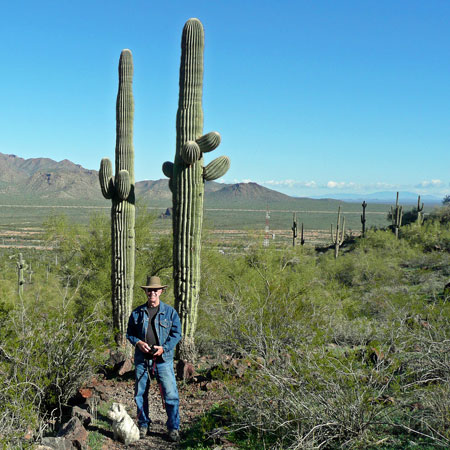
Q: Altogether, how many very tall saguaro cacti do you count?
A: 2